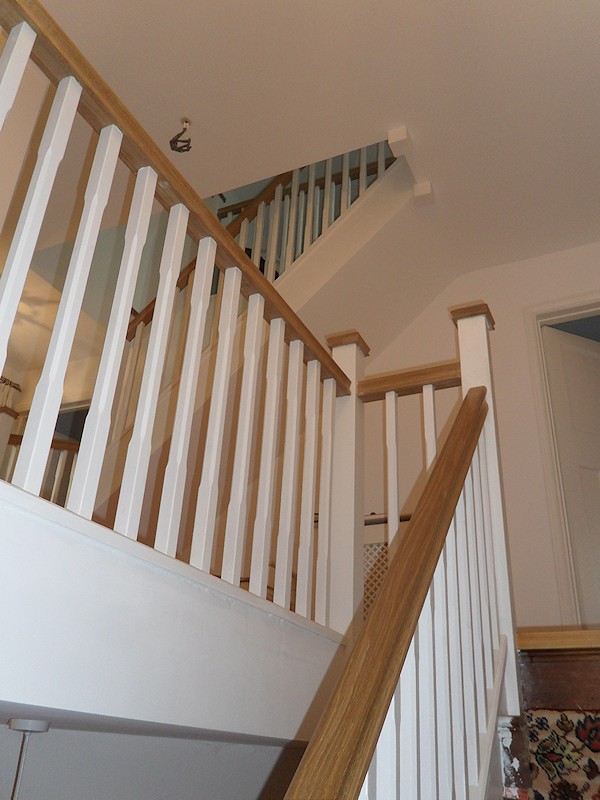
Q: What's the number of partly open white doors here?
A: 1